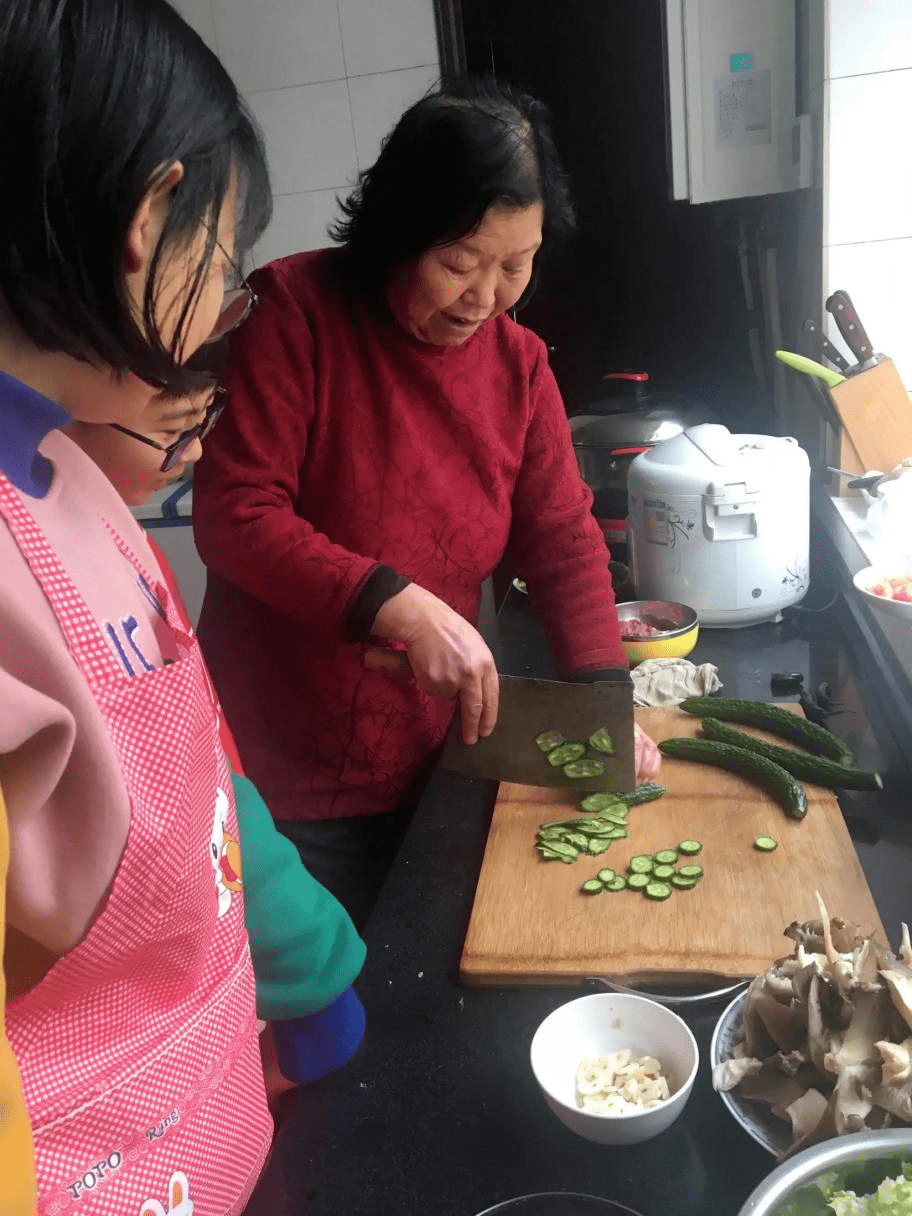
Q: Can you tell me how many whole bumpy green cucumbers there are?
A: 3